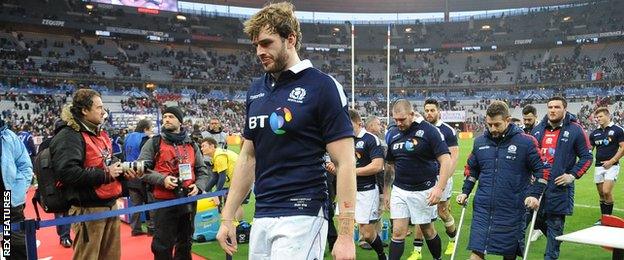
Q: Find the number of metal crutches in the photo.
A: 2